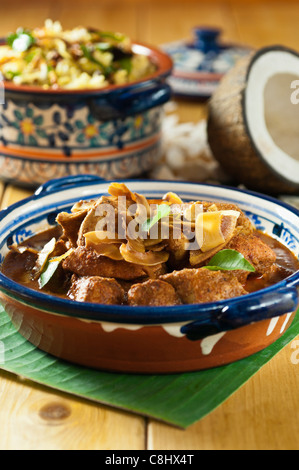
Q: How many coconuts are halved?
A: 1